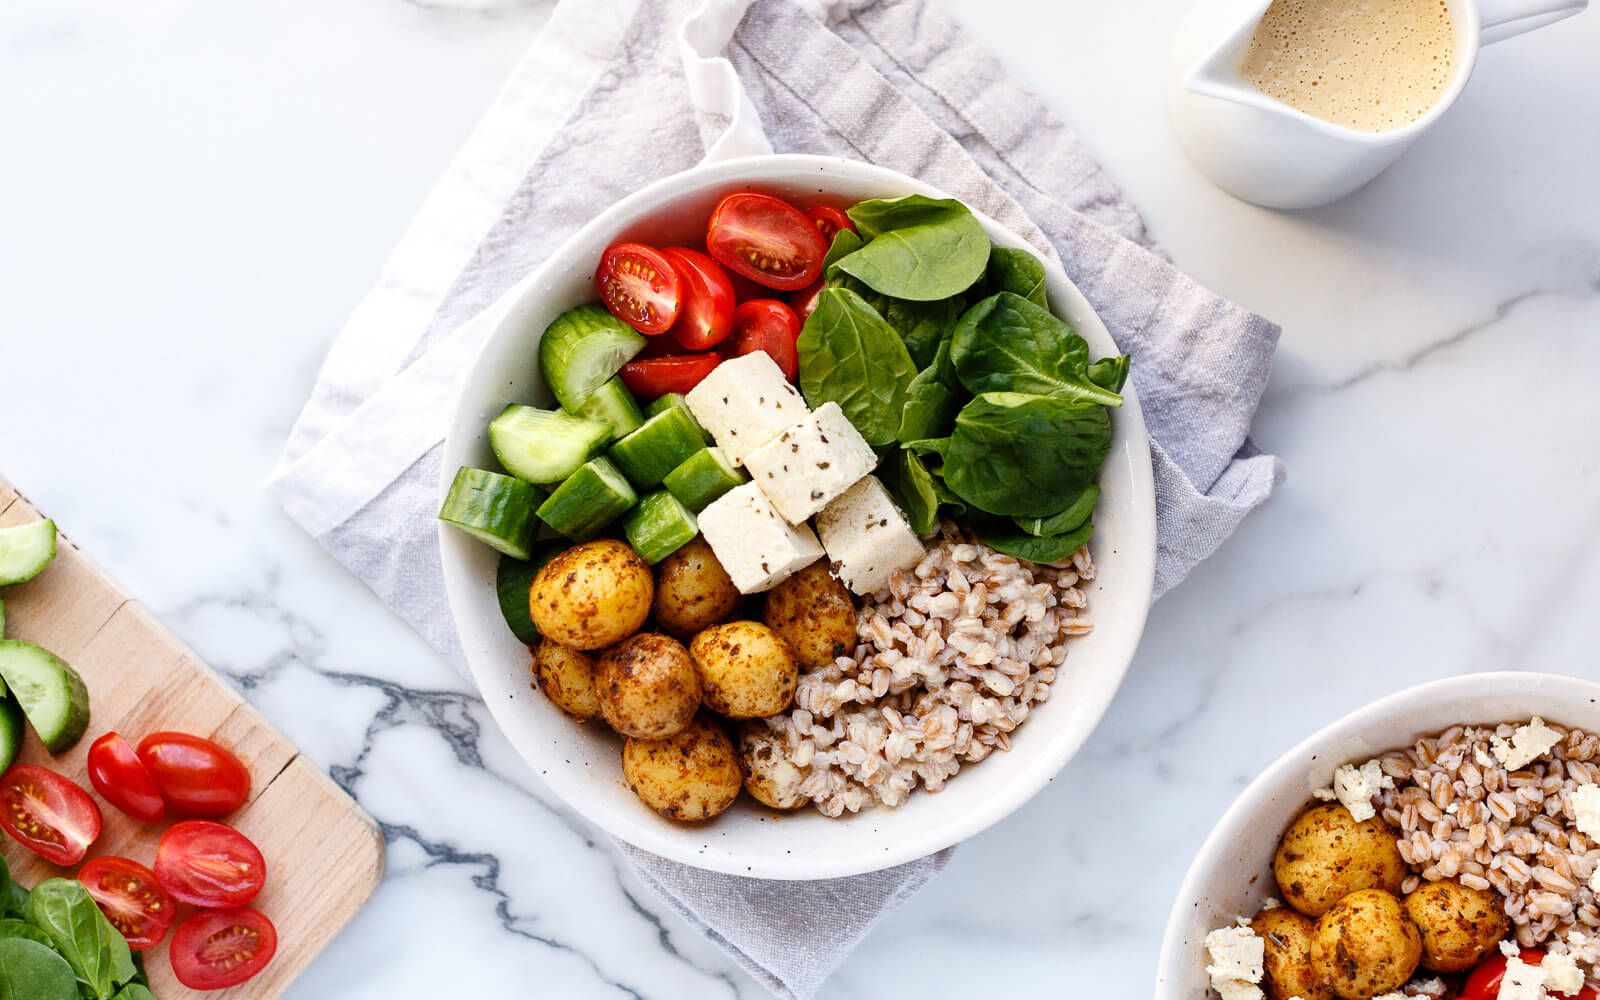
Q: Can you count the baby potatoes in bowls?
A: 12